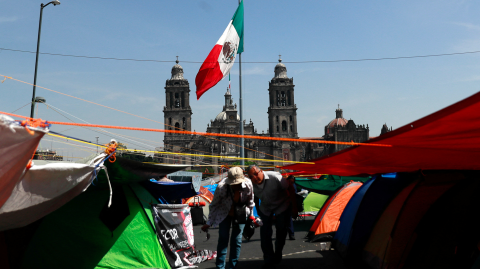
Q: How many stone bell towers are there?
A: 2